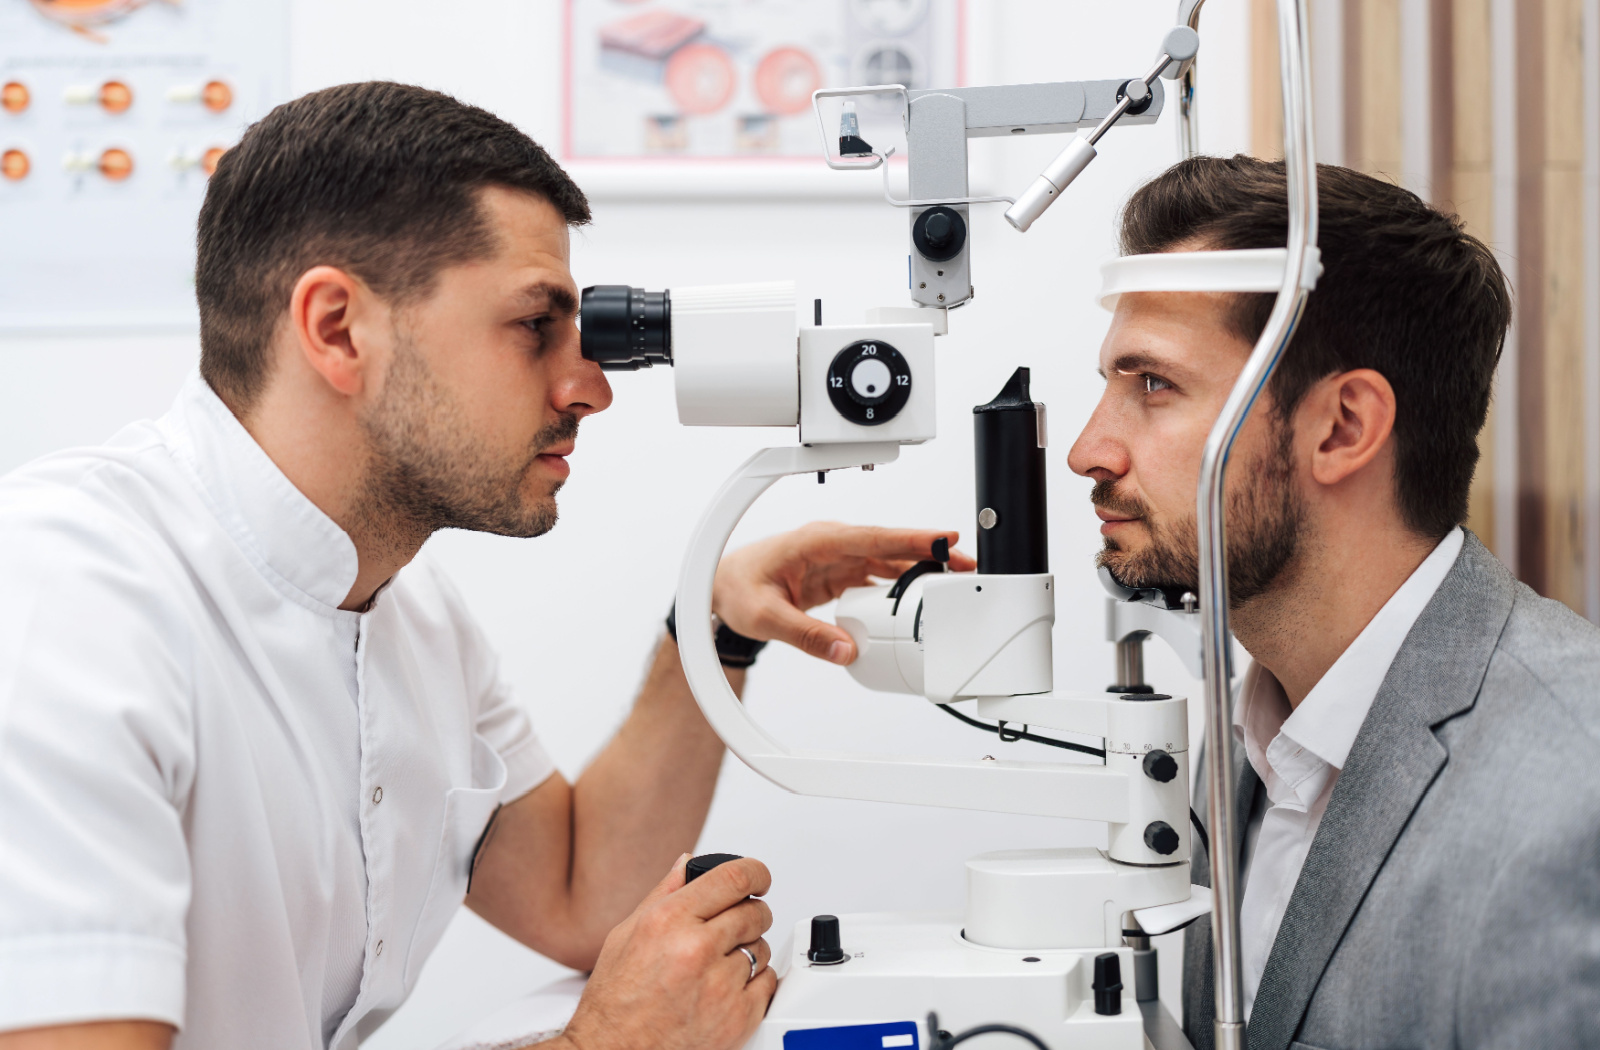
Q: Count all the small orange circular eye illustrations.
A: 6